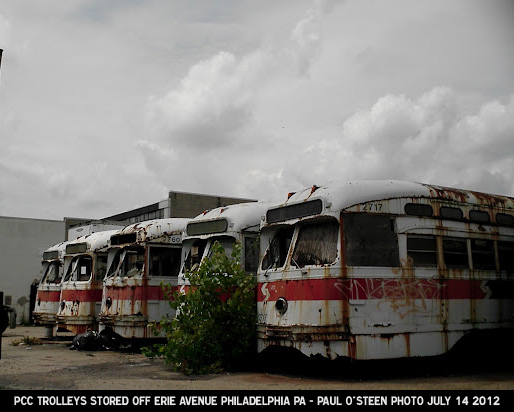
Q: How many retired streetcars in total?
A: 5